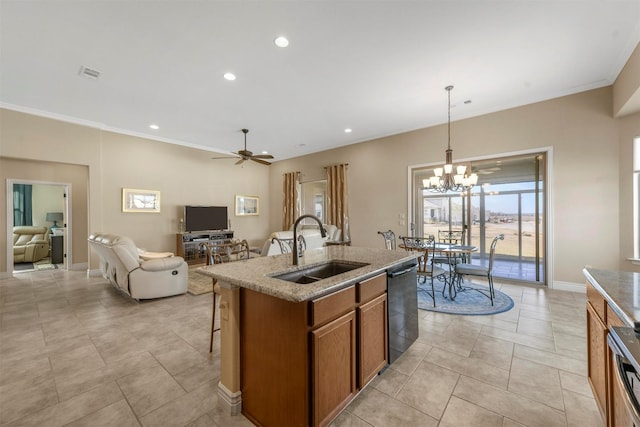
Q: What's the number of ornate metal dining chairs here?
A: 4